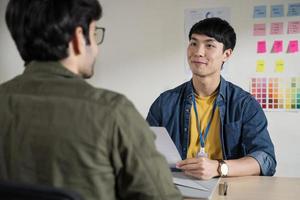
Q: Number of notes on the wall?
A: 11